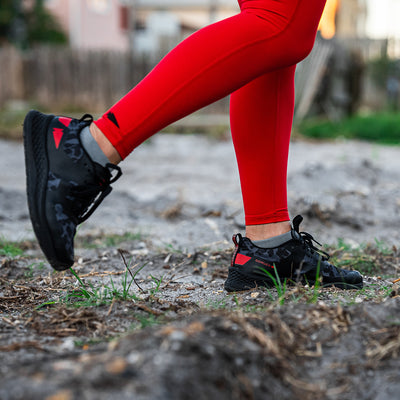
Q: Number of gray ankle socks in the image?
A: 2